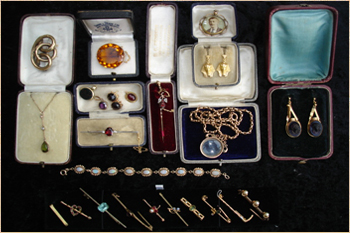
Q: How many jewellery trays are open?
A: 7